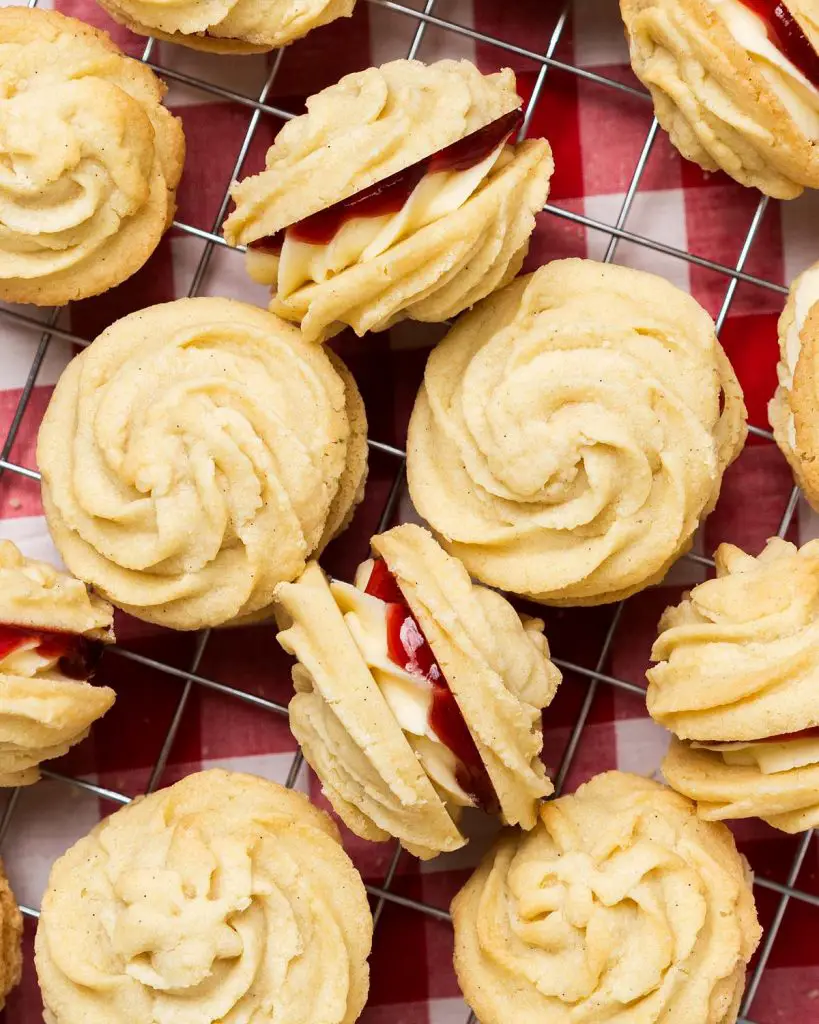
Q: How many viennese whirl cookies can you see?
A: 13